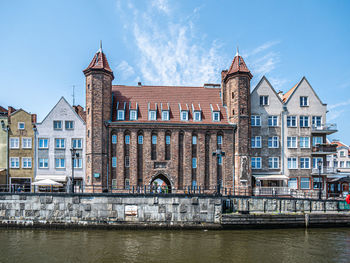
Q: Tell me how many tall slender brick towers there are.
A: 2